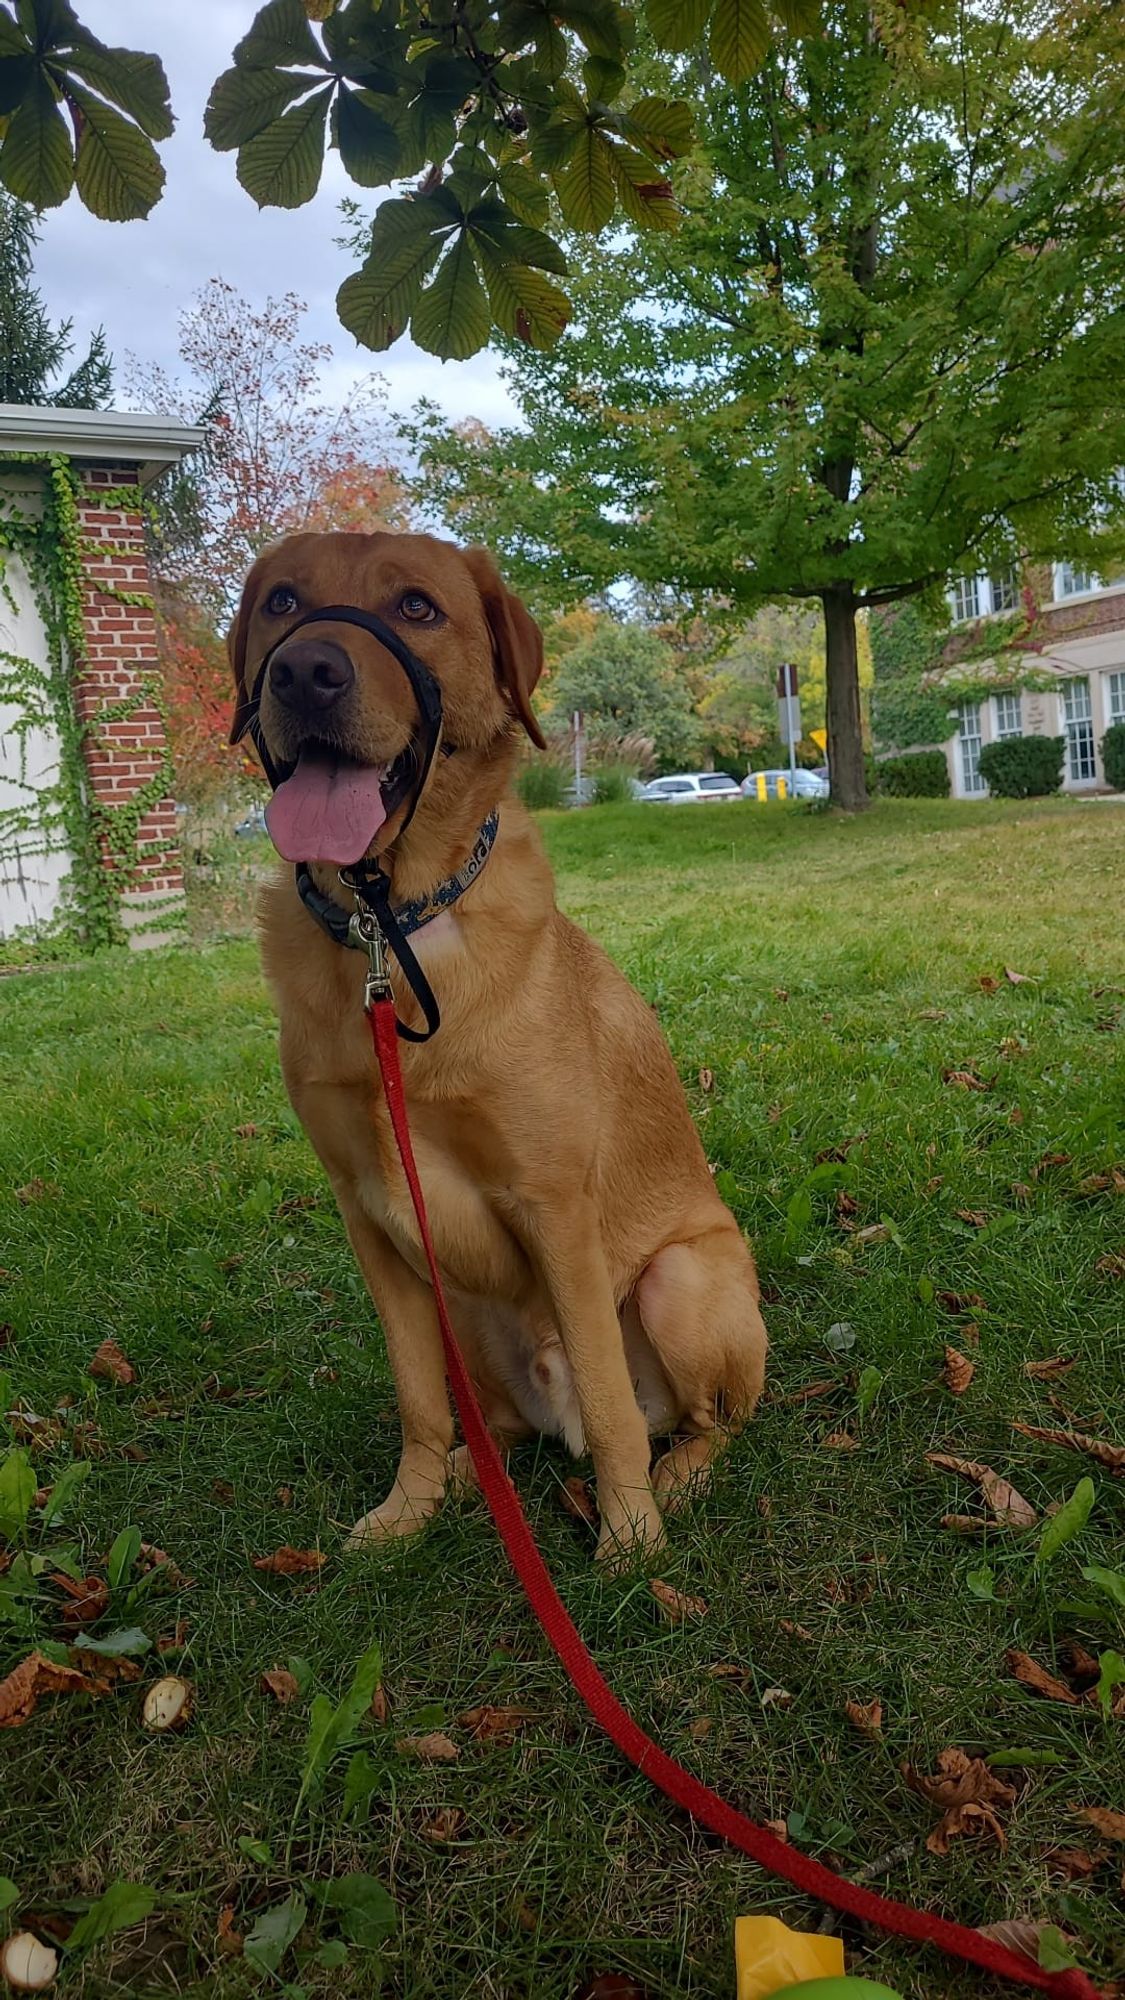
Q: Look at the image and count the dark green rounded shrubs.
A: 3